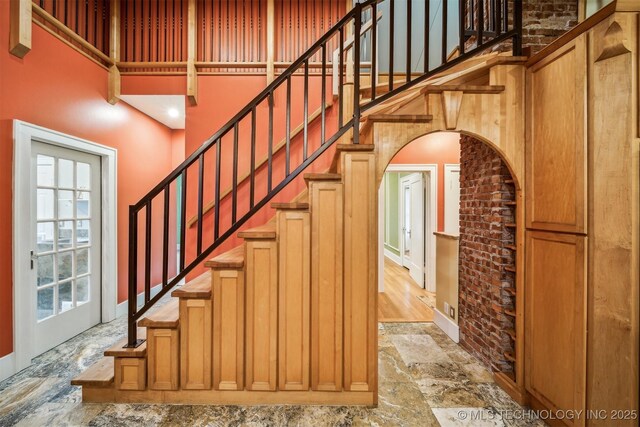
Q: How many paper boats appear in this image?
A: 0